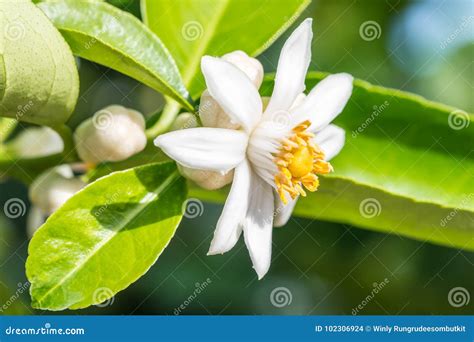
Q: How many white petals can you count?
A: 8